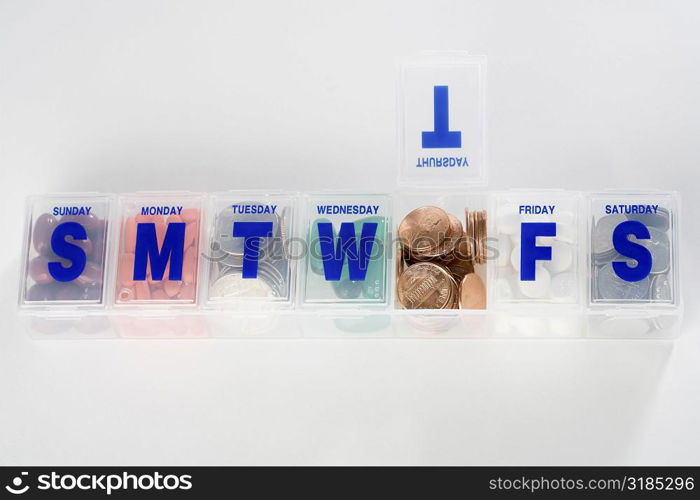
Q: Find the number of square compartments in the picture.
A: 7